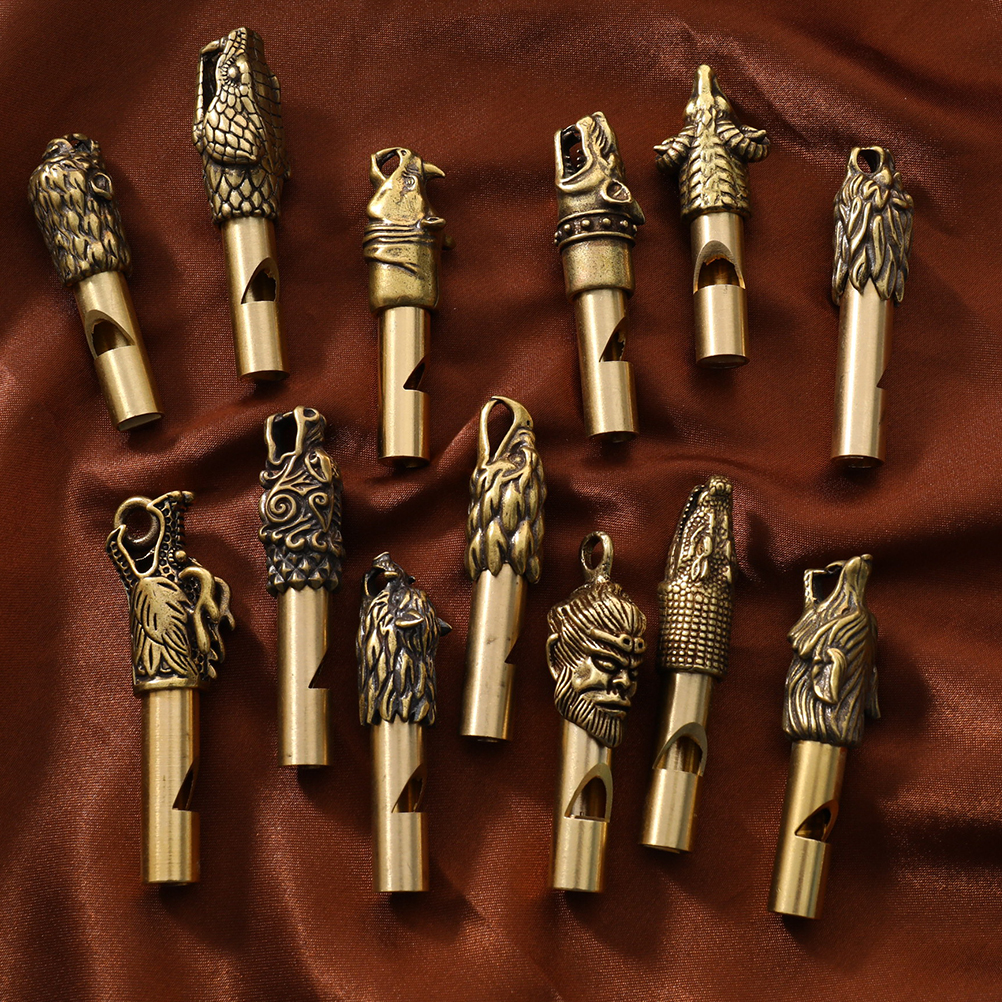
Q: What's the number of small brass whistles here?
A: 13